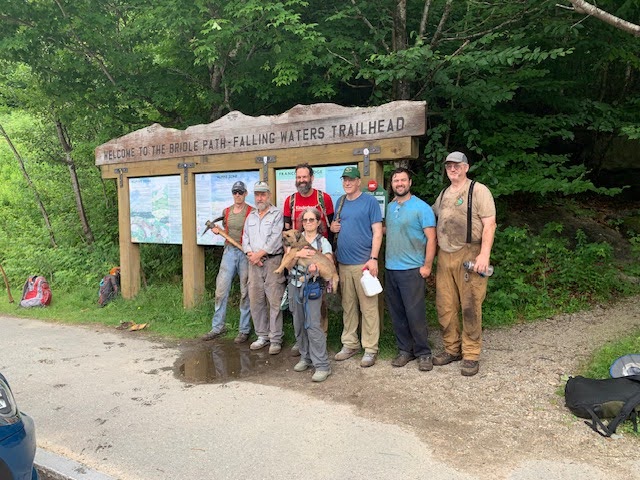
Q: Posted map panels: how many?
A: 3